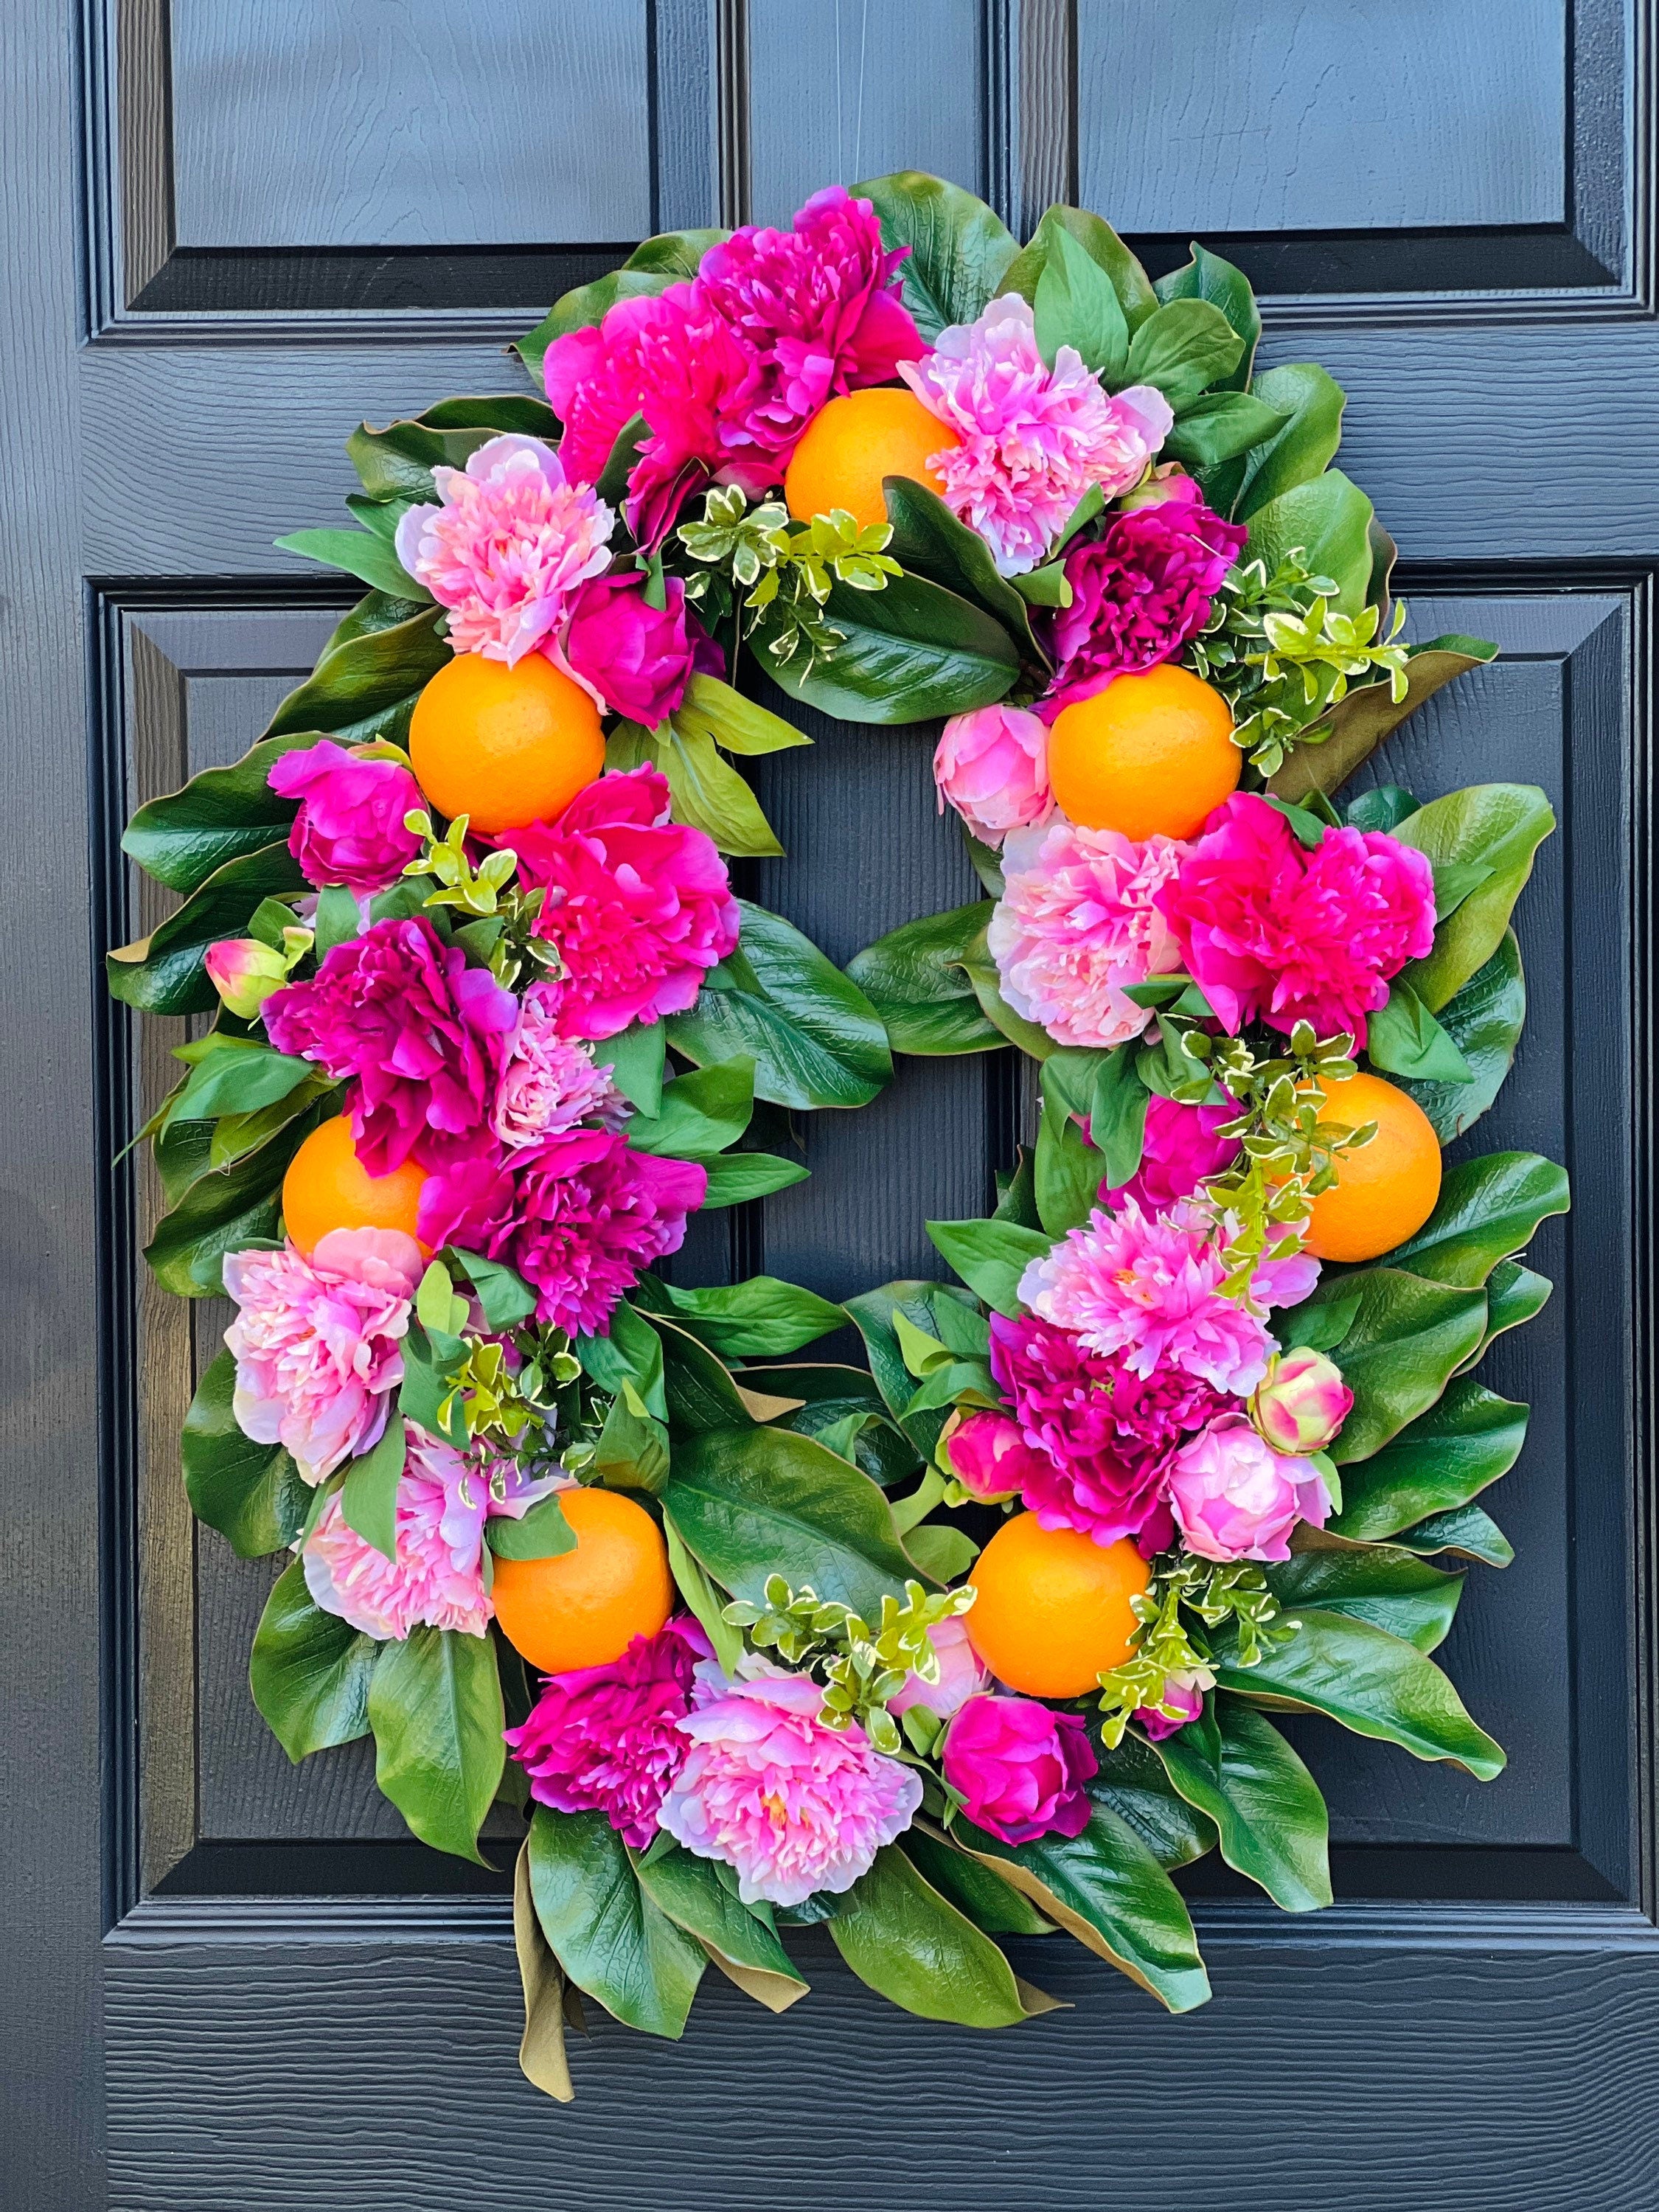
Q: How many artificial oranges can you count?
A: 7